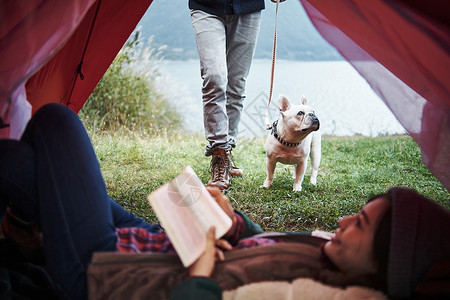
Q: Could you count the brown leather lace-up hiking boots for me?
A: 2